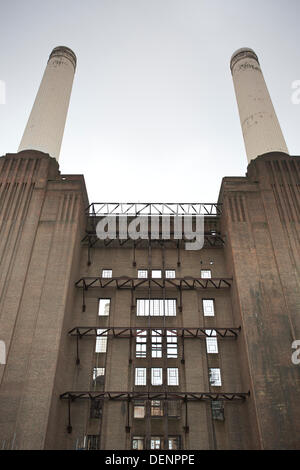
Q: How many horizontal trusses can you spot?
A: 5